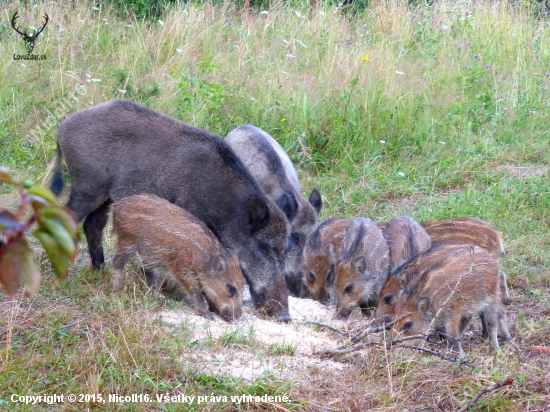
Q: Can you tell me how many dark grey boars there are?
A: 2